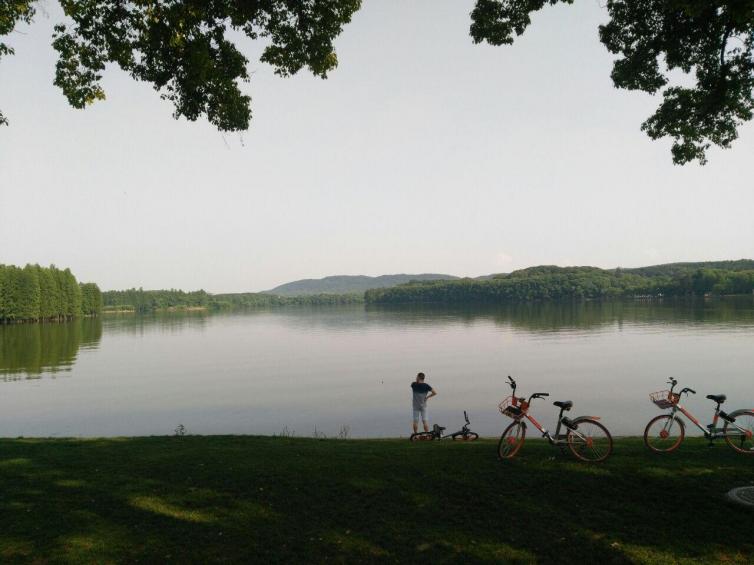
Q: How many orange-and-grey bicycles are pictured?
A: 2